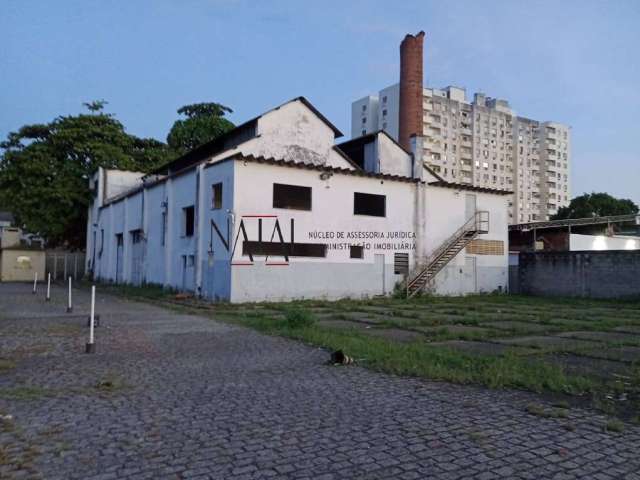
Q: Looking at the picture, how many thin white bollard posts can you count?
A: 4